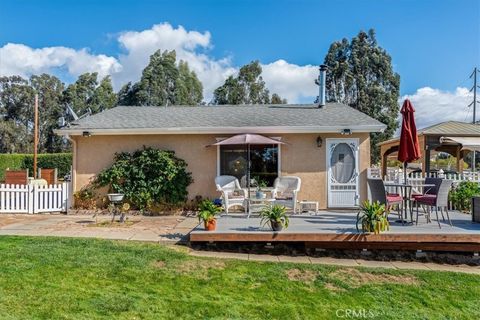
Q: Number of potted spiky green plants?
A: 3